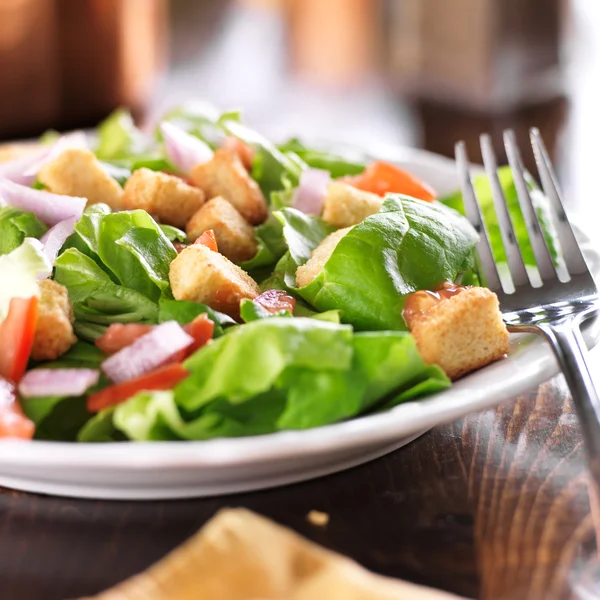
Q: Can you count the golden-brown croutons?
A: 9